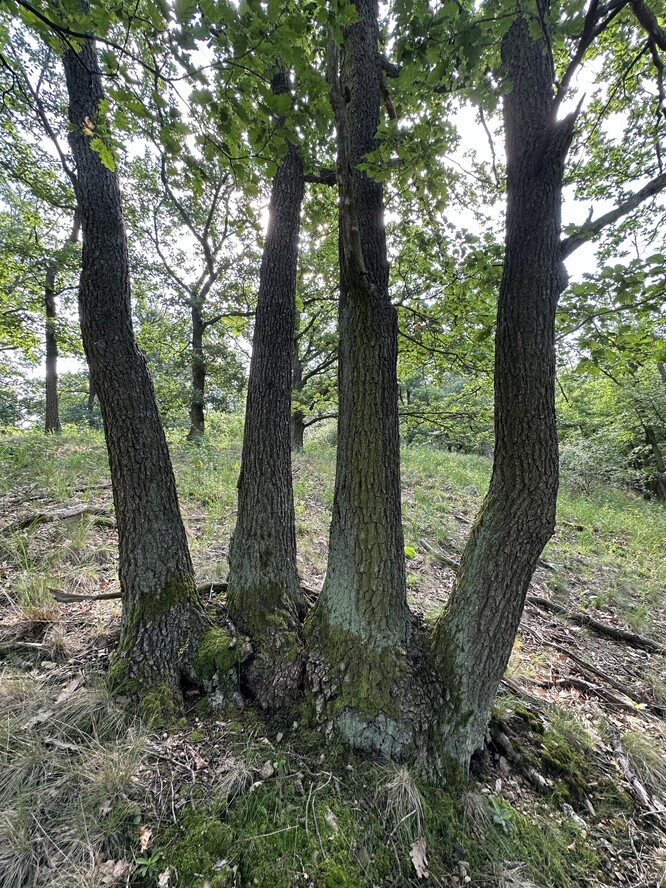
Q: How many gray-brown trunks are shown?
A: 4